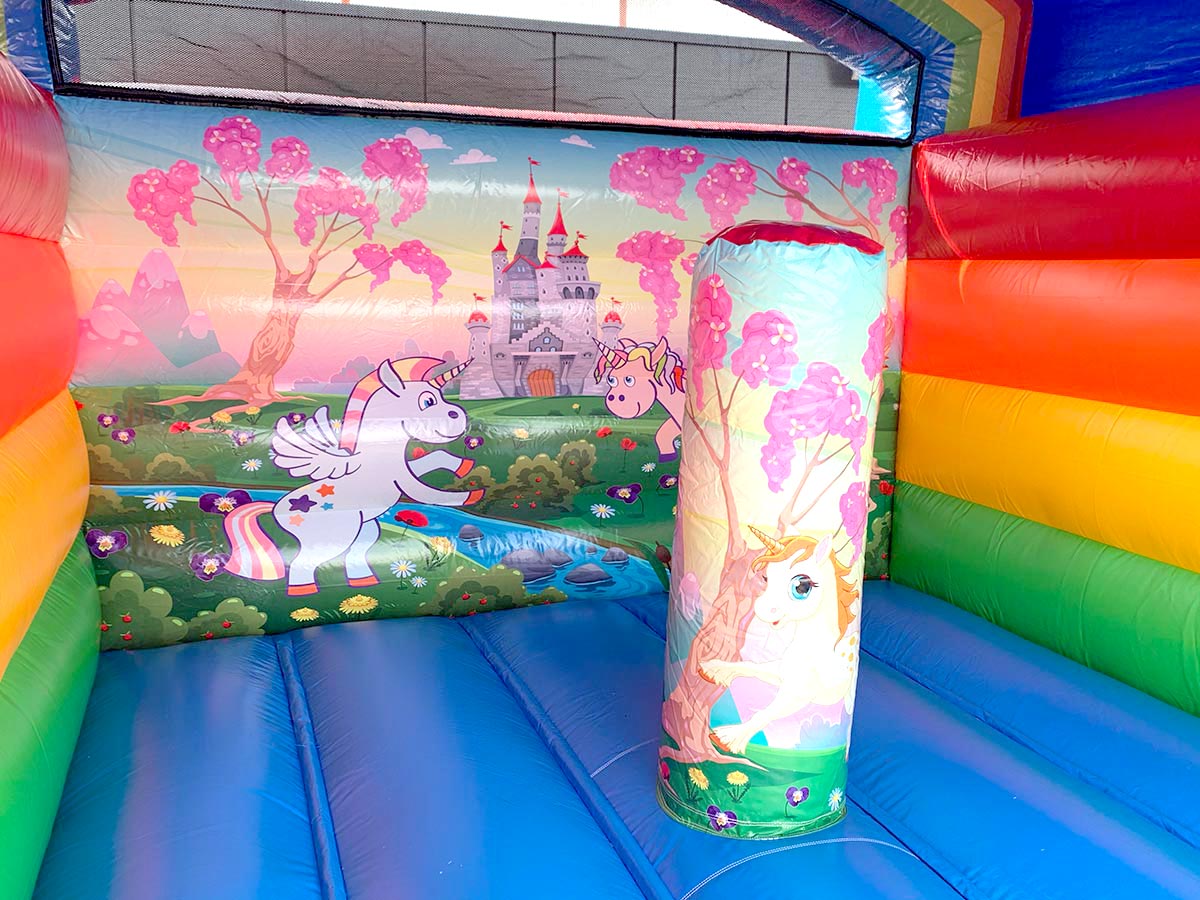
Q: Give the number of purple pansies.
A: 12